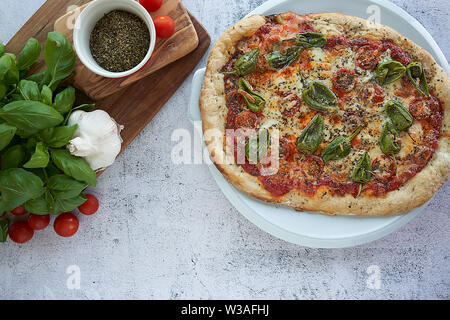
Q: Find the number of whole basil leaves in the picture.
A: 13